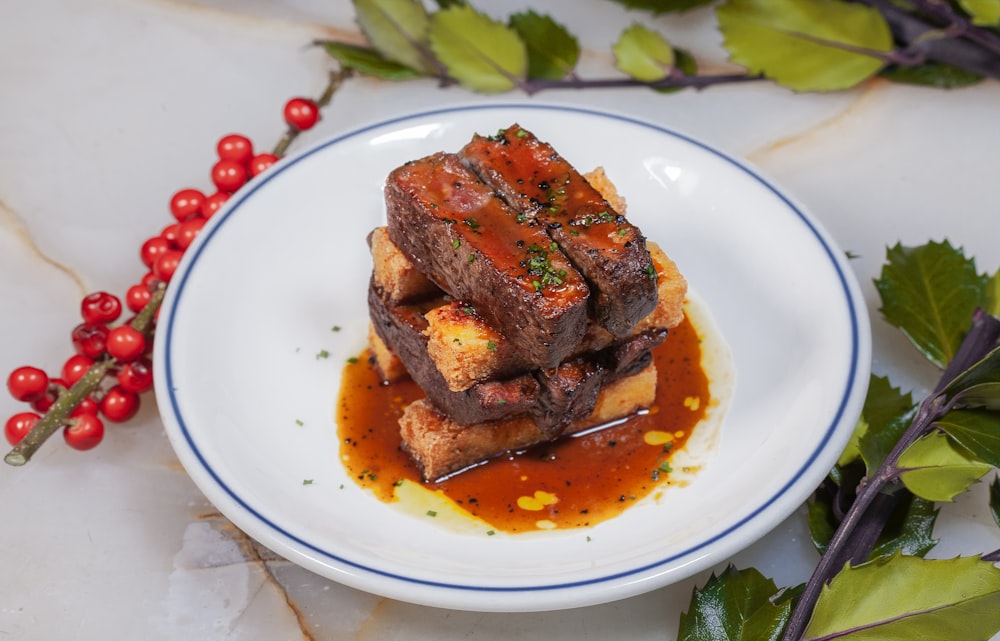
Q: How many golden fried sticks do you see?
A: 4